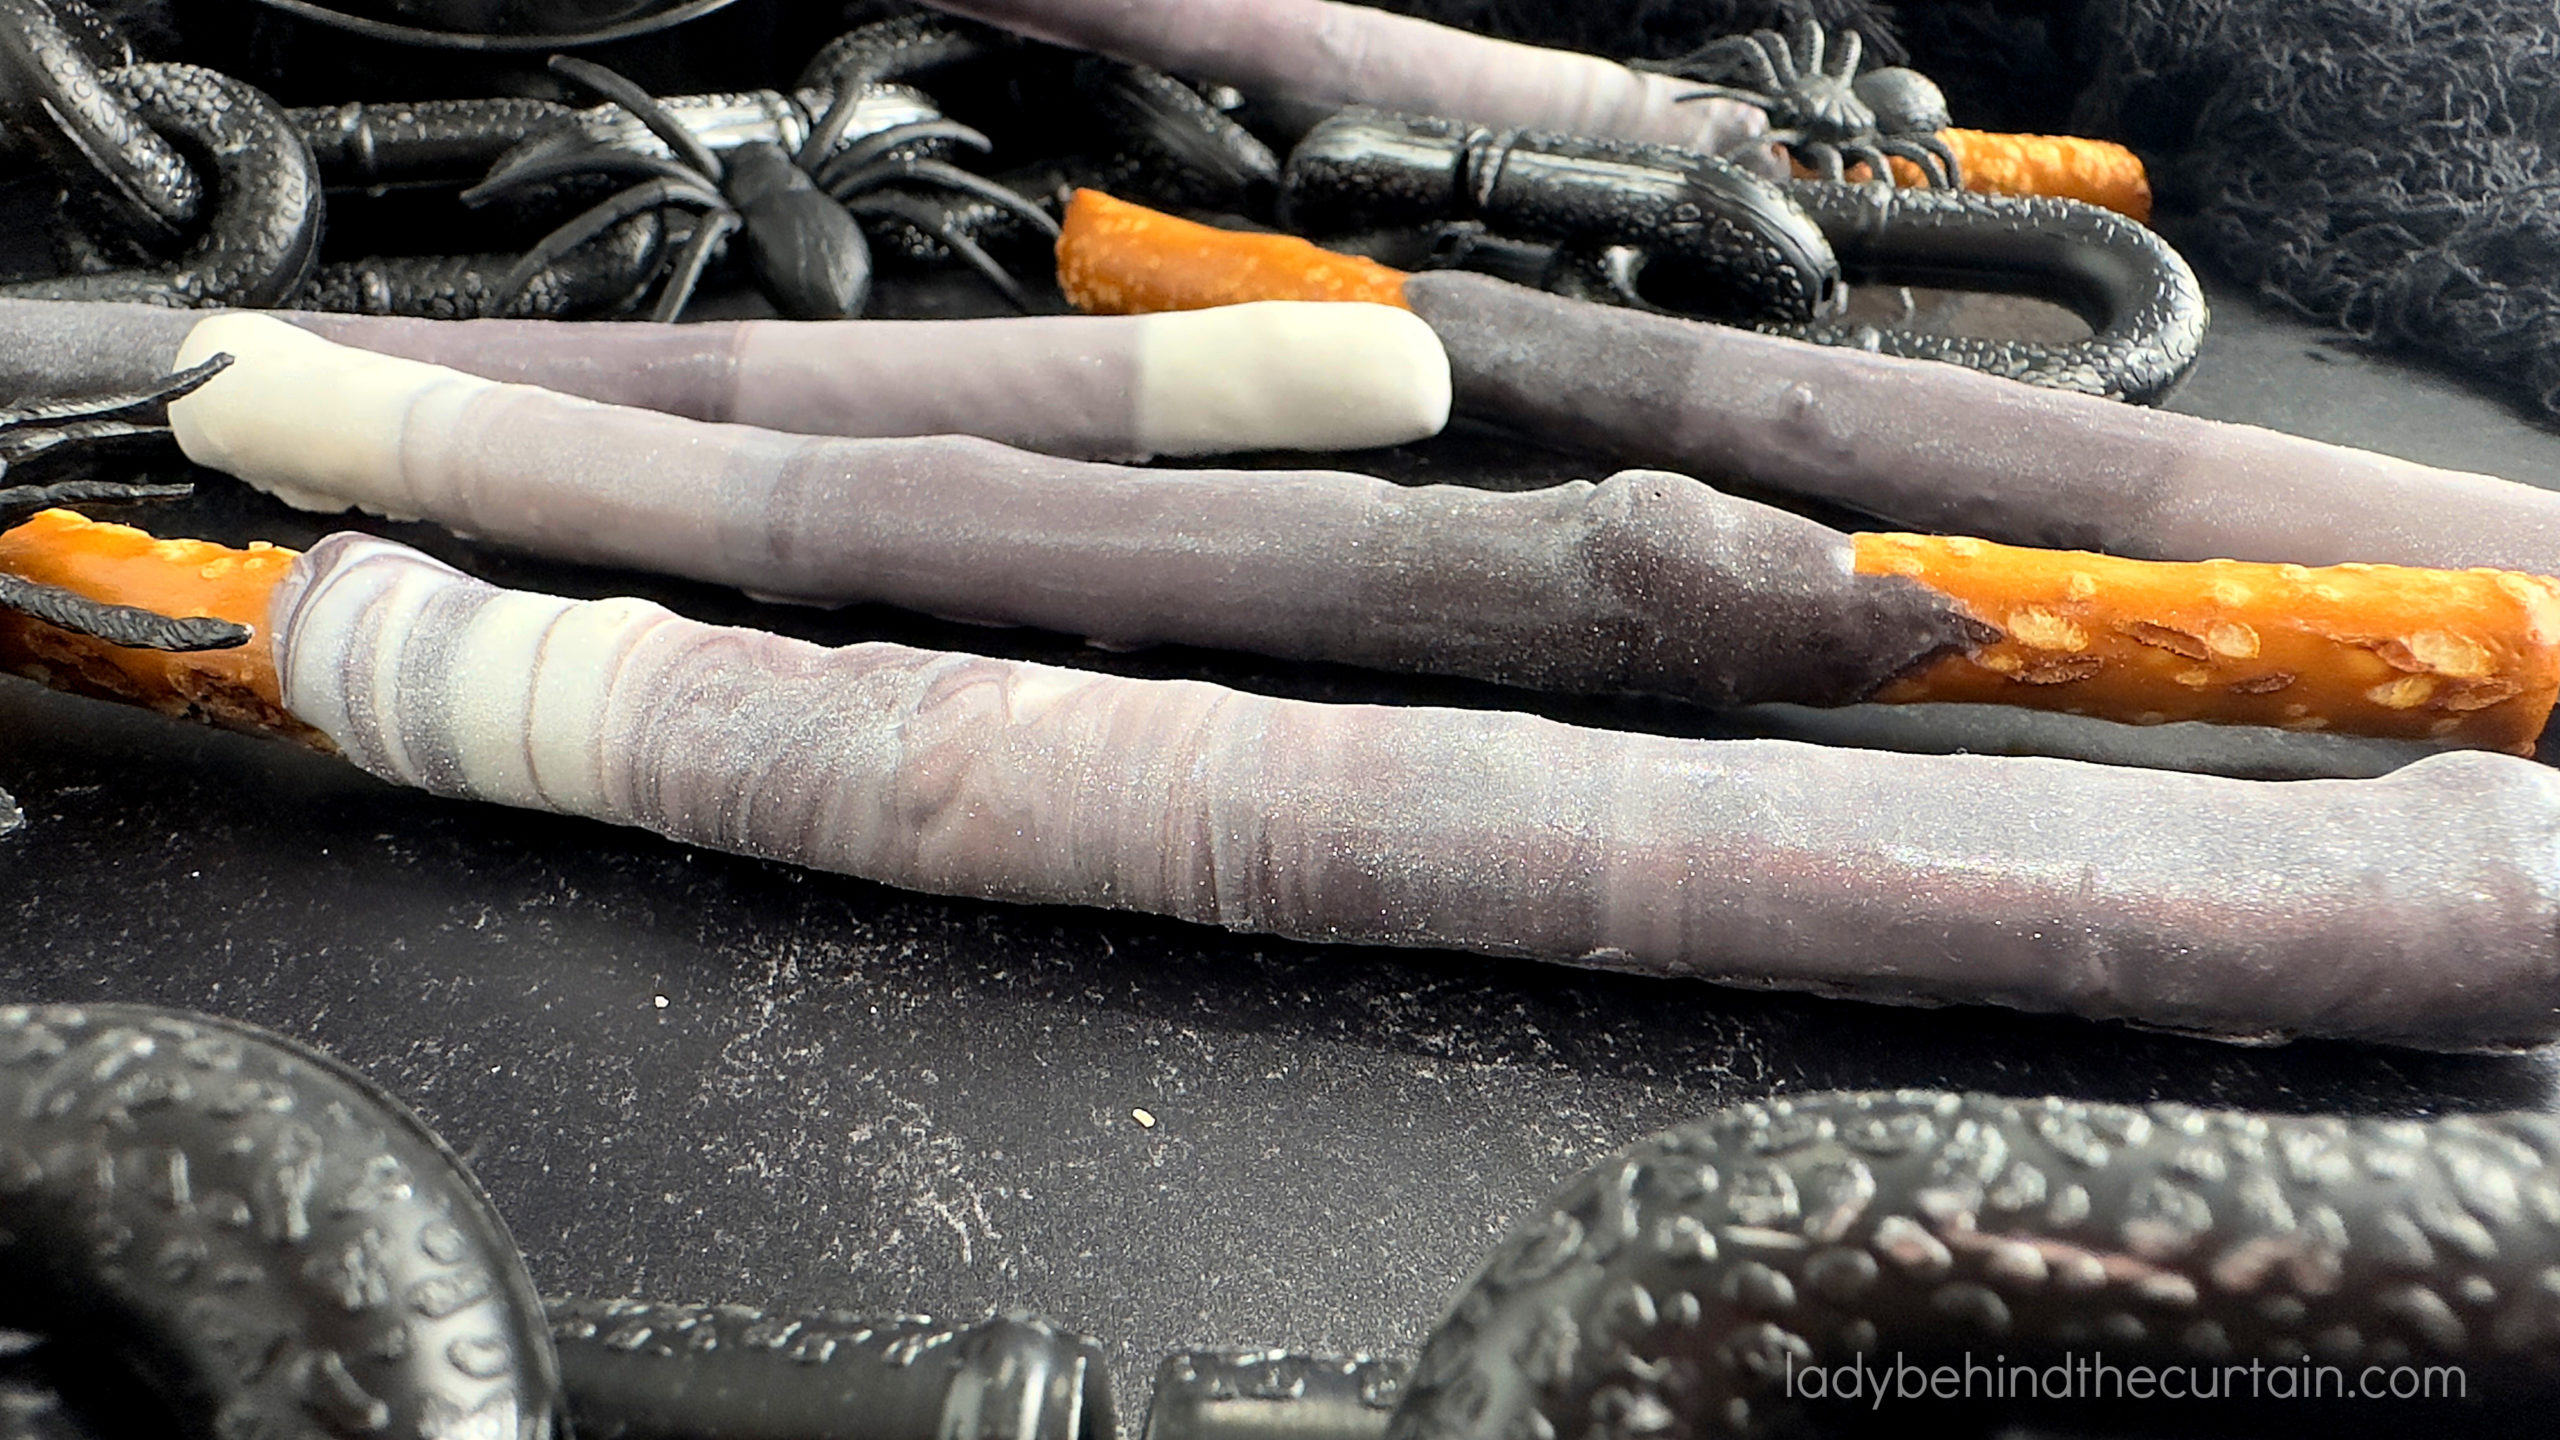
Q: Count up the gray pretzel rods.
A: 5